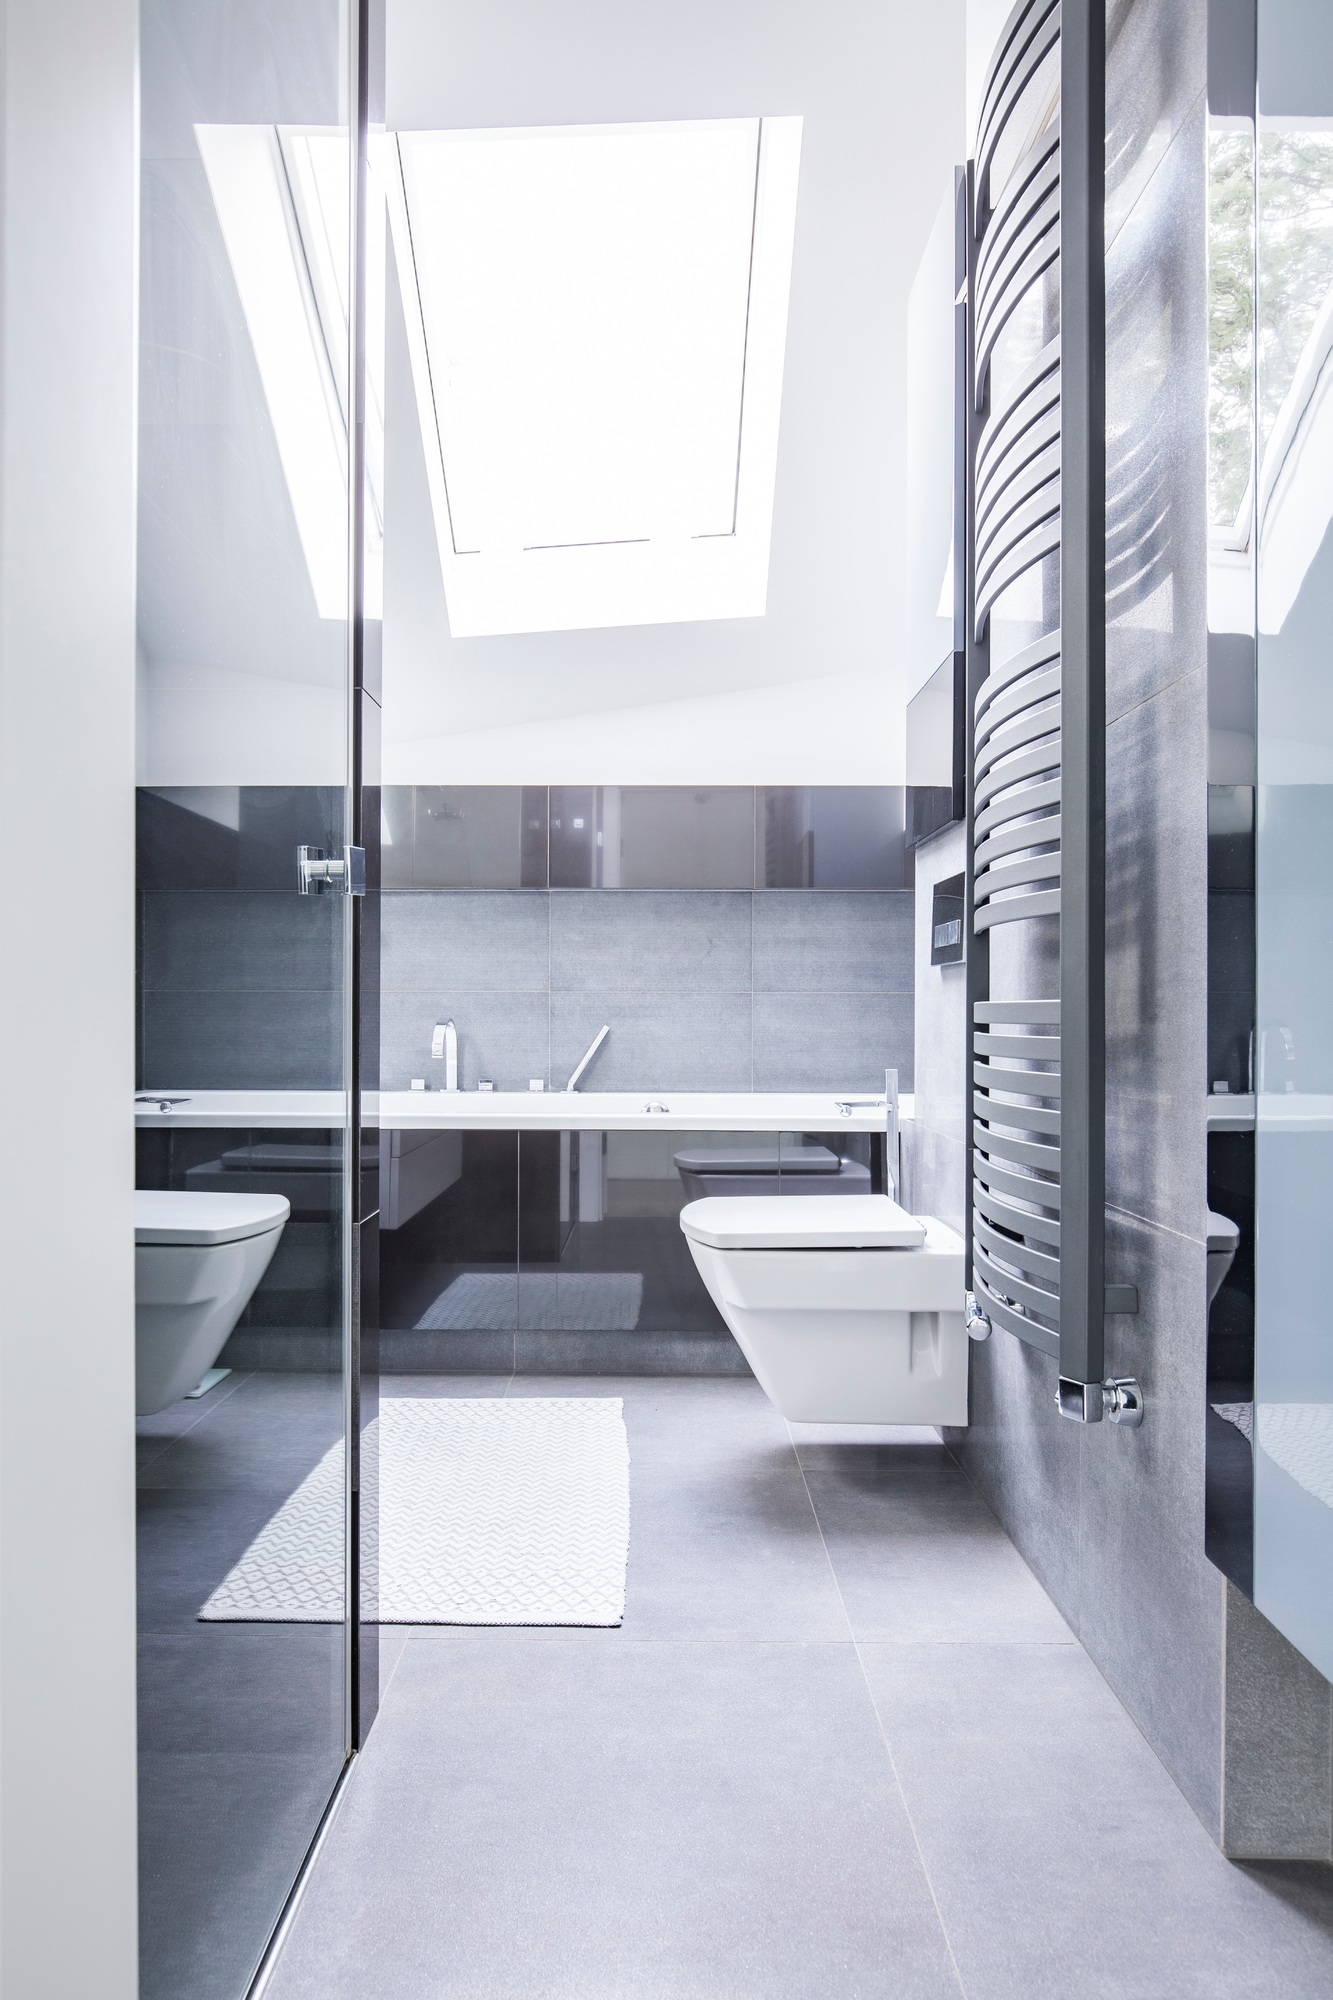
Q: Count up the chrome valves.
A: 2